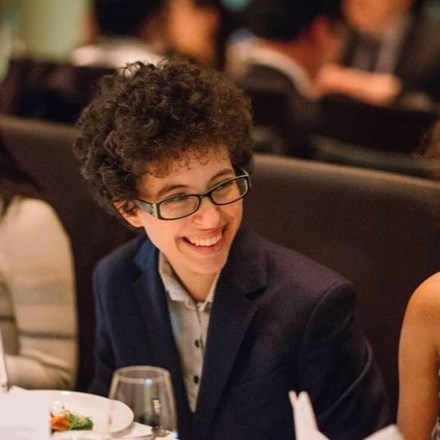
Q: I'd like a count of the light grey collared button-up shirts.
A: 1